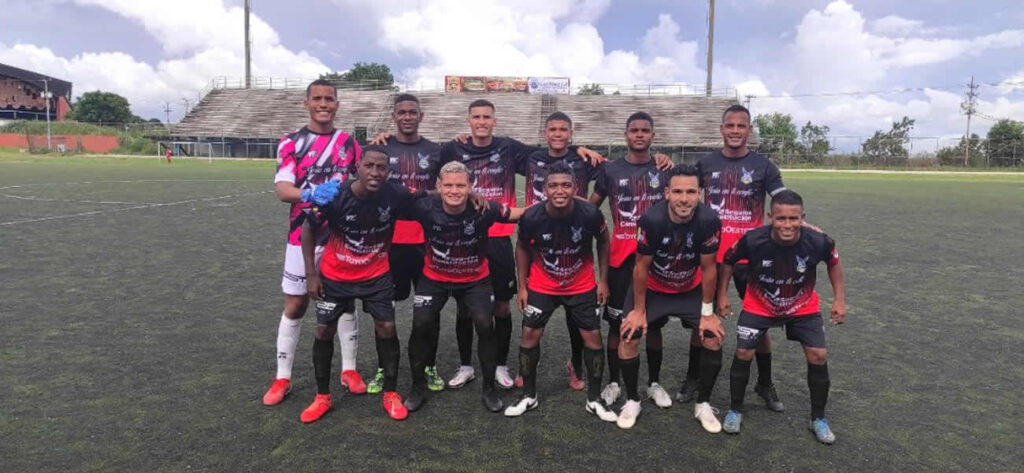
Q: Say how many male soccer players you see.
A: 11